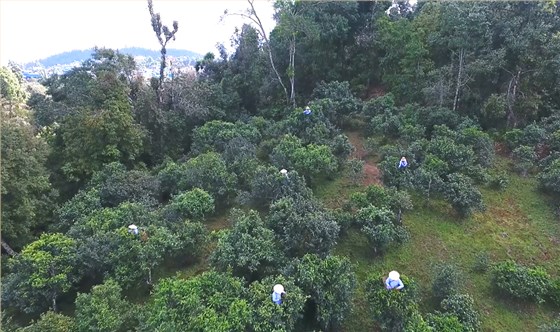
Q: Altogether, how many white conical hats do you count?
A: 6